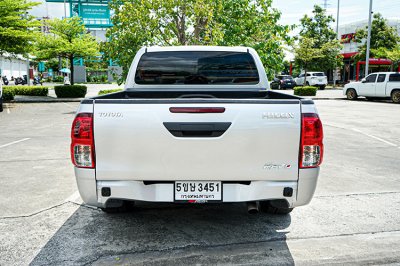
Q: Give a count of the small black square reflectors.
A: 2